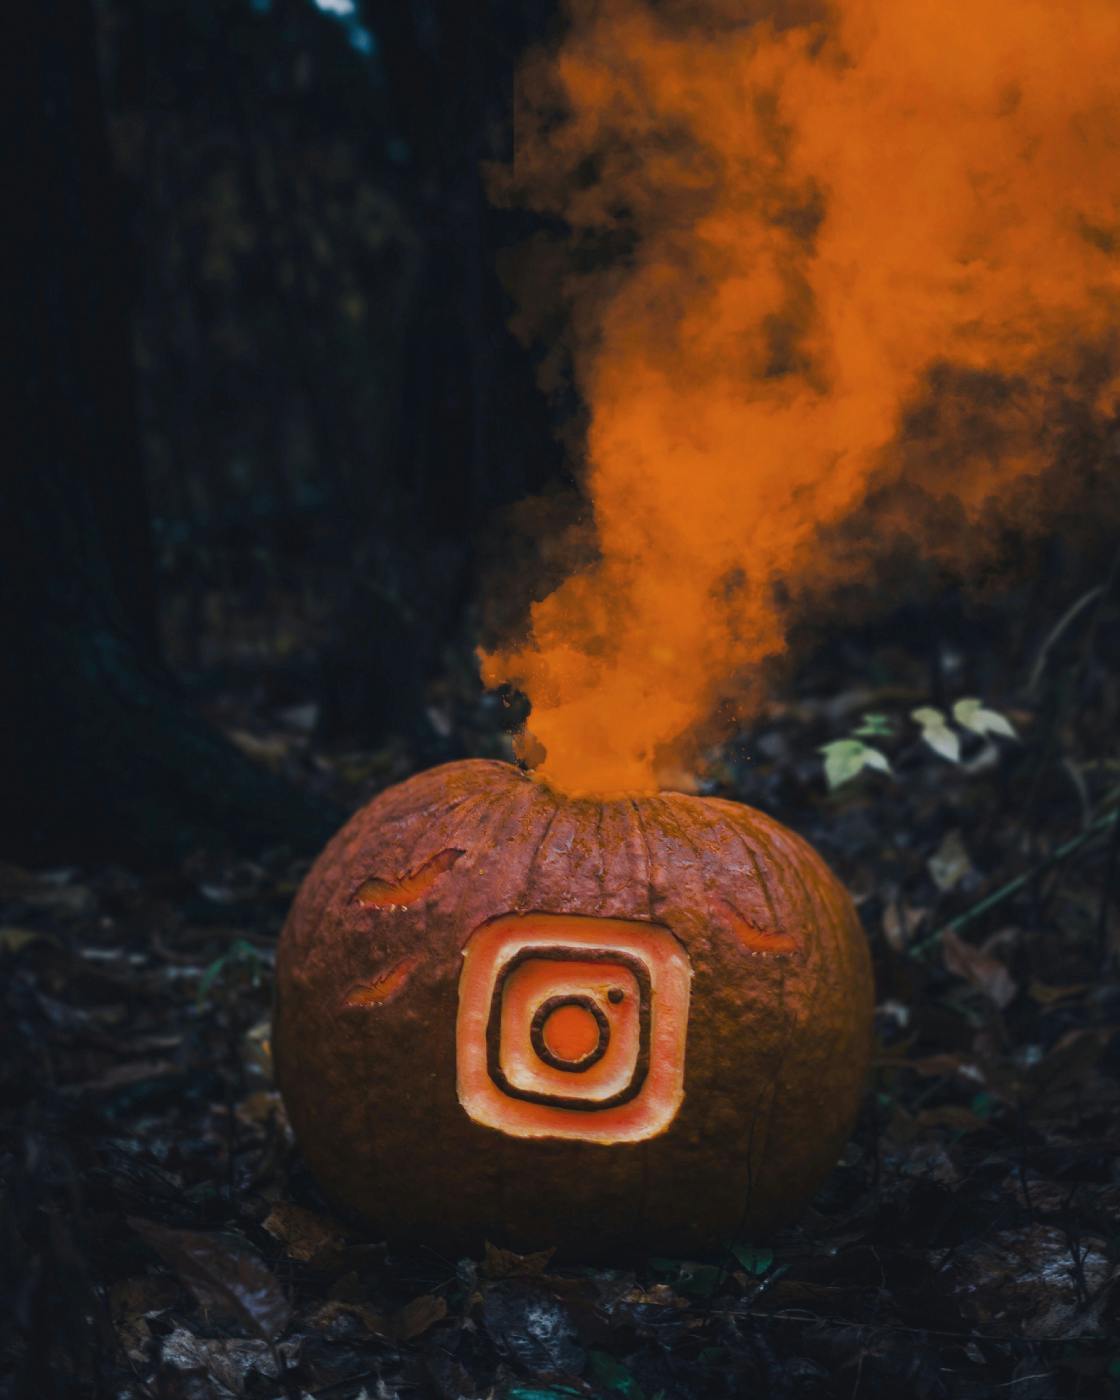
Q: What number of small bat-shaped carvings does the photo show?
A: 3